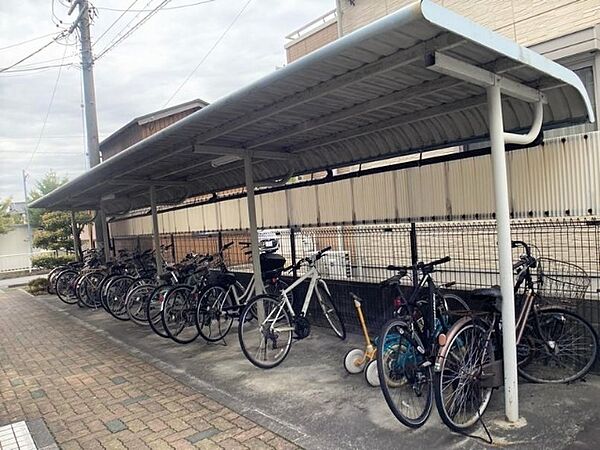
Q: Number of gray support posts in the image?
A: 5